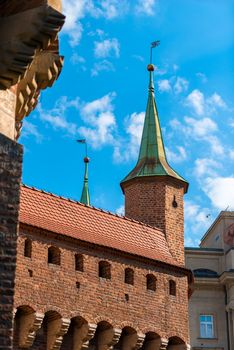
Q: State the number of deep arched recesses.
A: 7